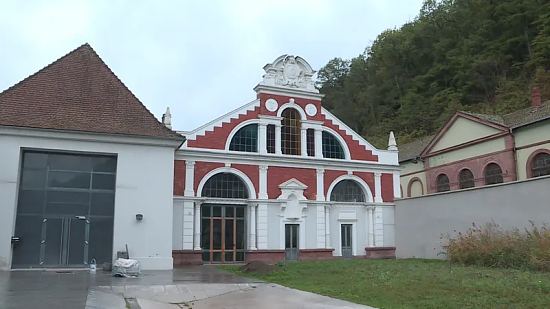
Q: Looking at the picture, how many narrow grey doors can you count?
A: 2